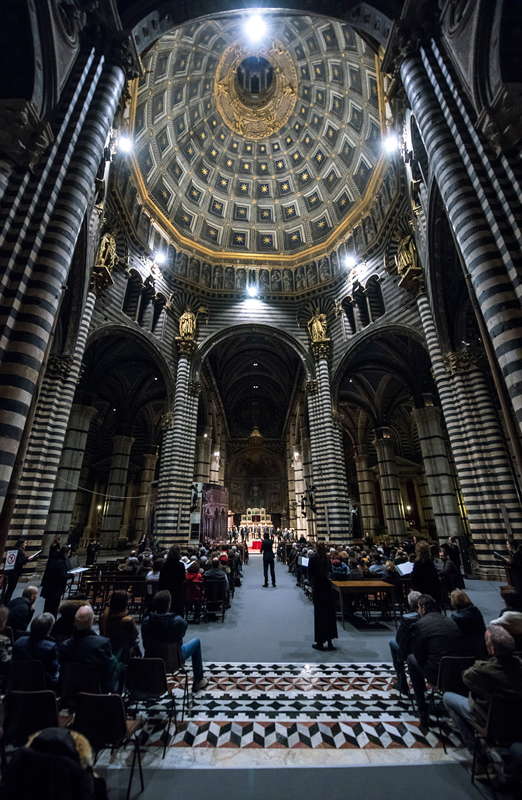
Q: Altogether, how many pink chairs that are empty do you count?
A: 0